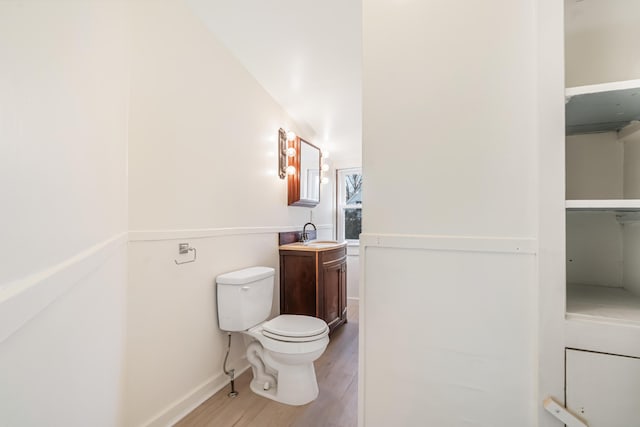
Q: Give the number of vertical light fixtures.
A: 2